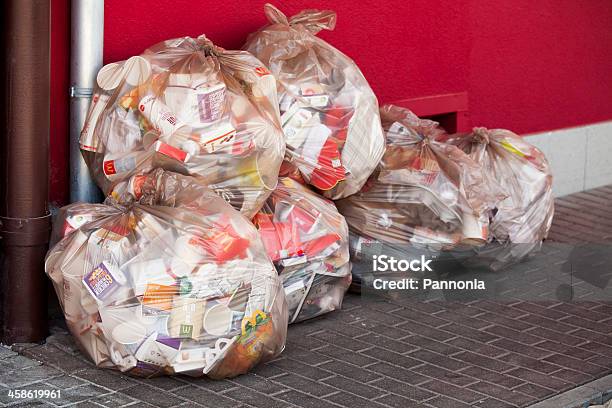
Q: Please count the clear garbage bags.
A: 6